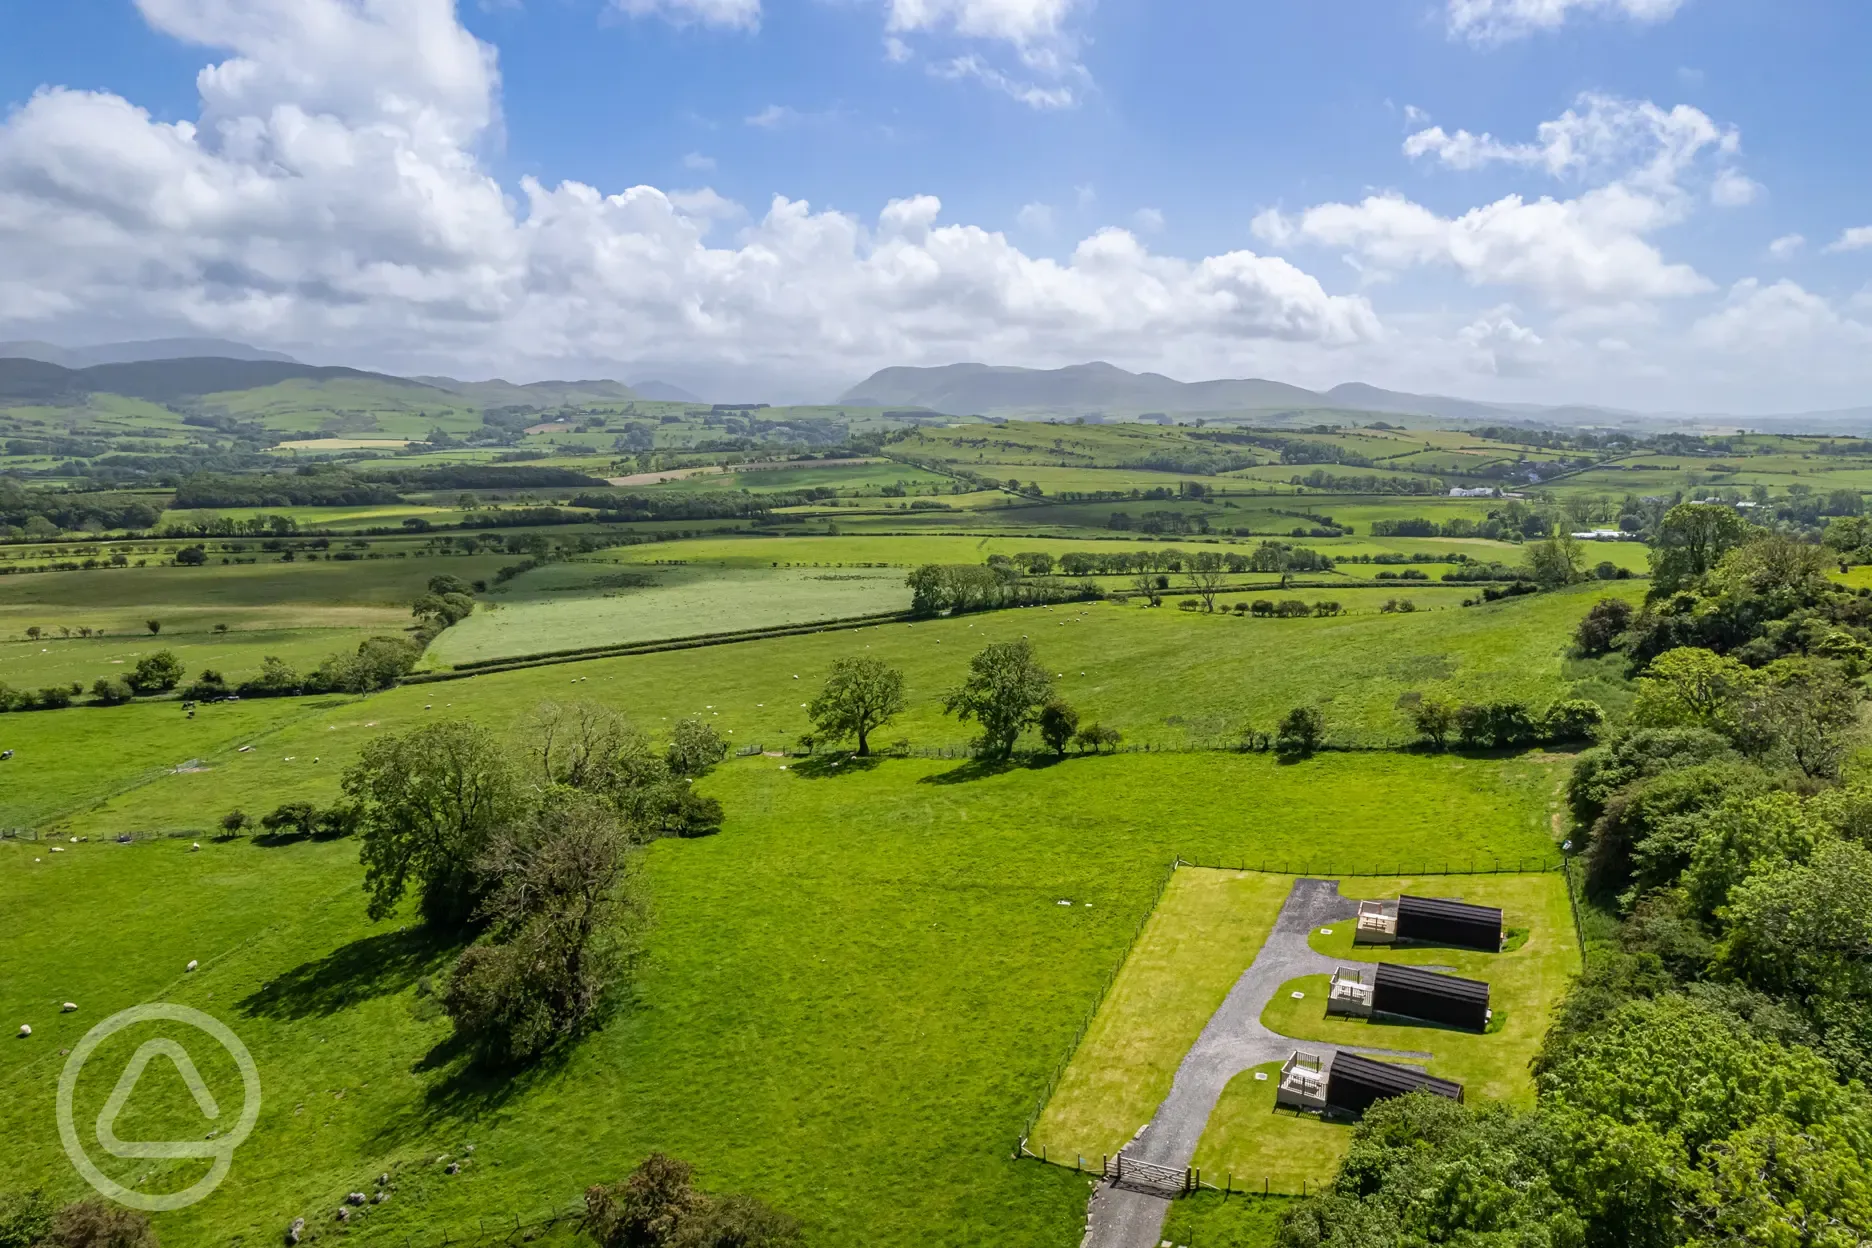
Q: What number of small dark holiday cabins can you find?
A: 3